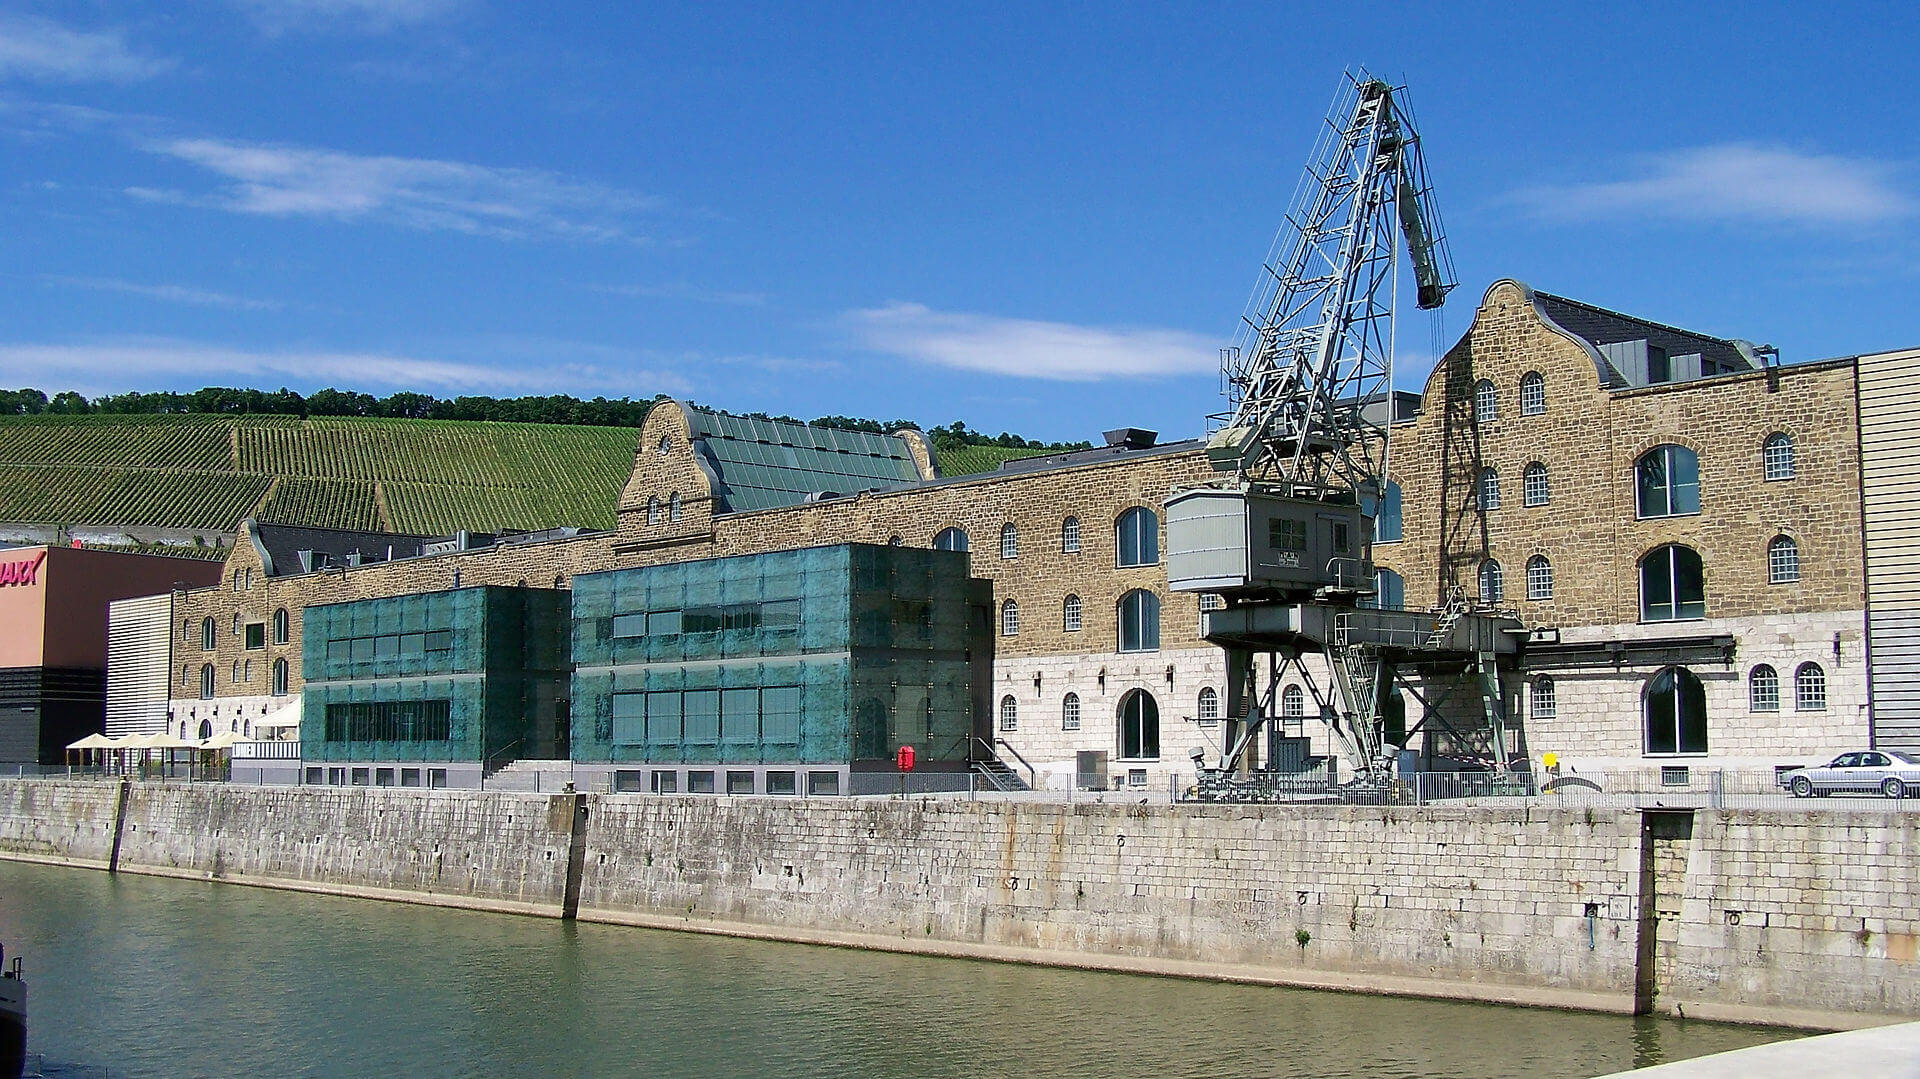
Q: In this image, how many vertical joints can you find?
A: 3